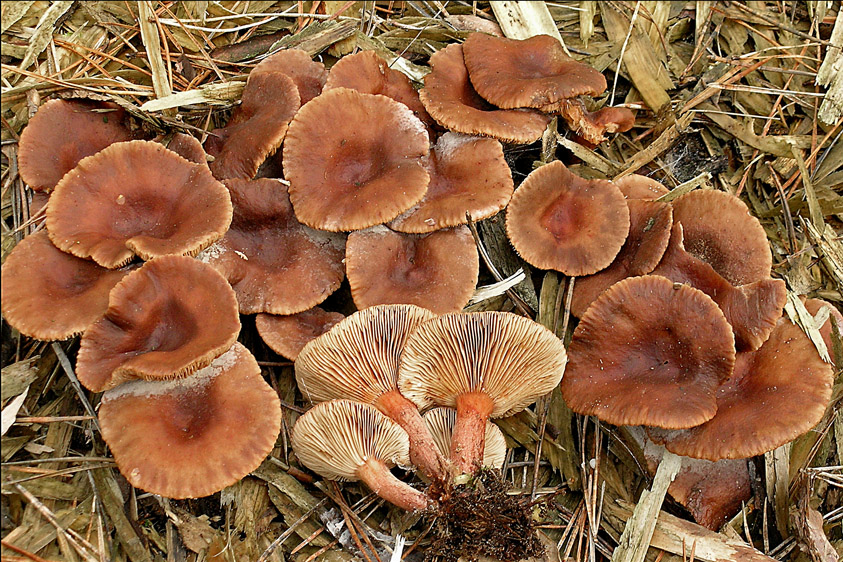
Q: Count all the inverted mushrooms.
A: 4